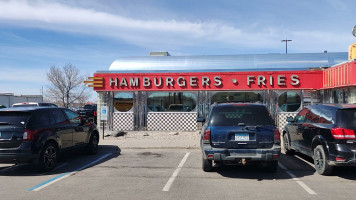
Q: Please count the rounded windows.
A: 4